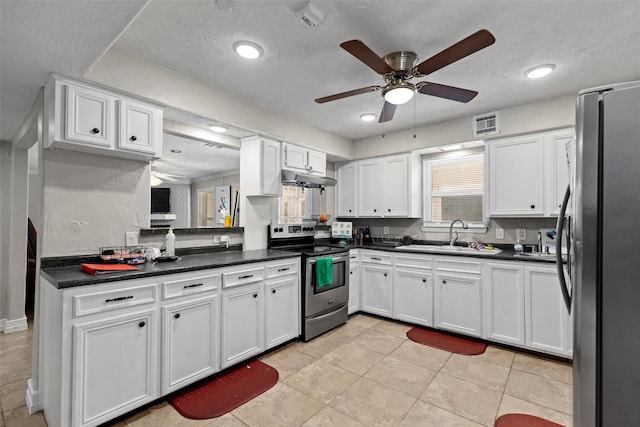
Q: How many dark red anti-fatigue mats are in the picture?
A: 3